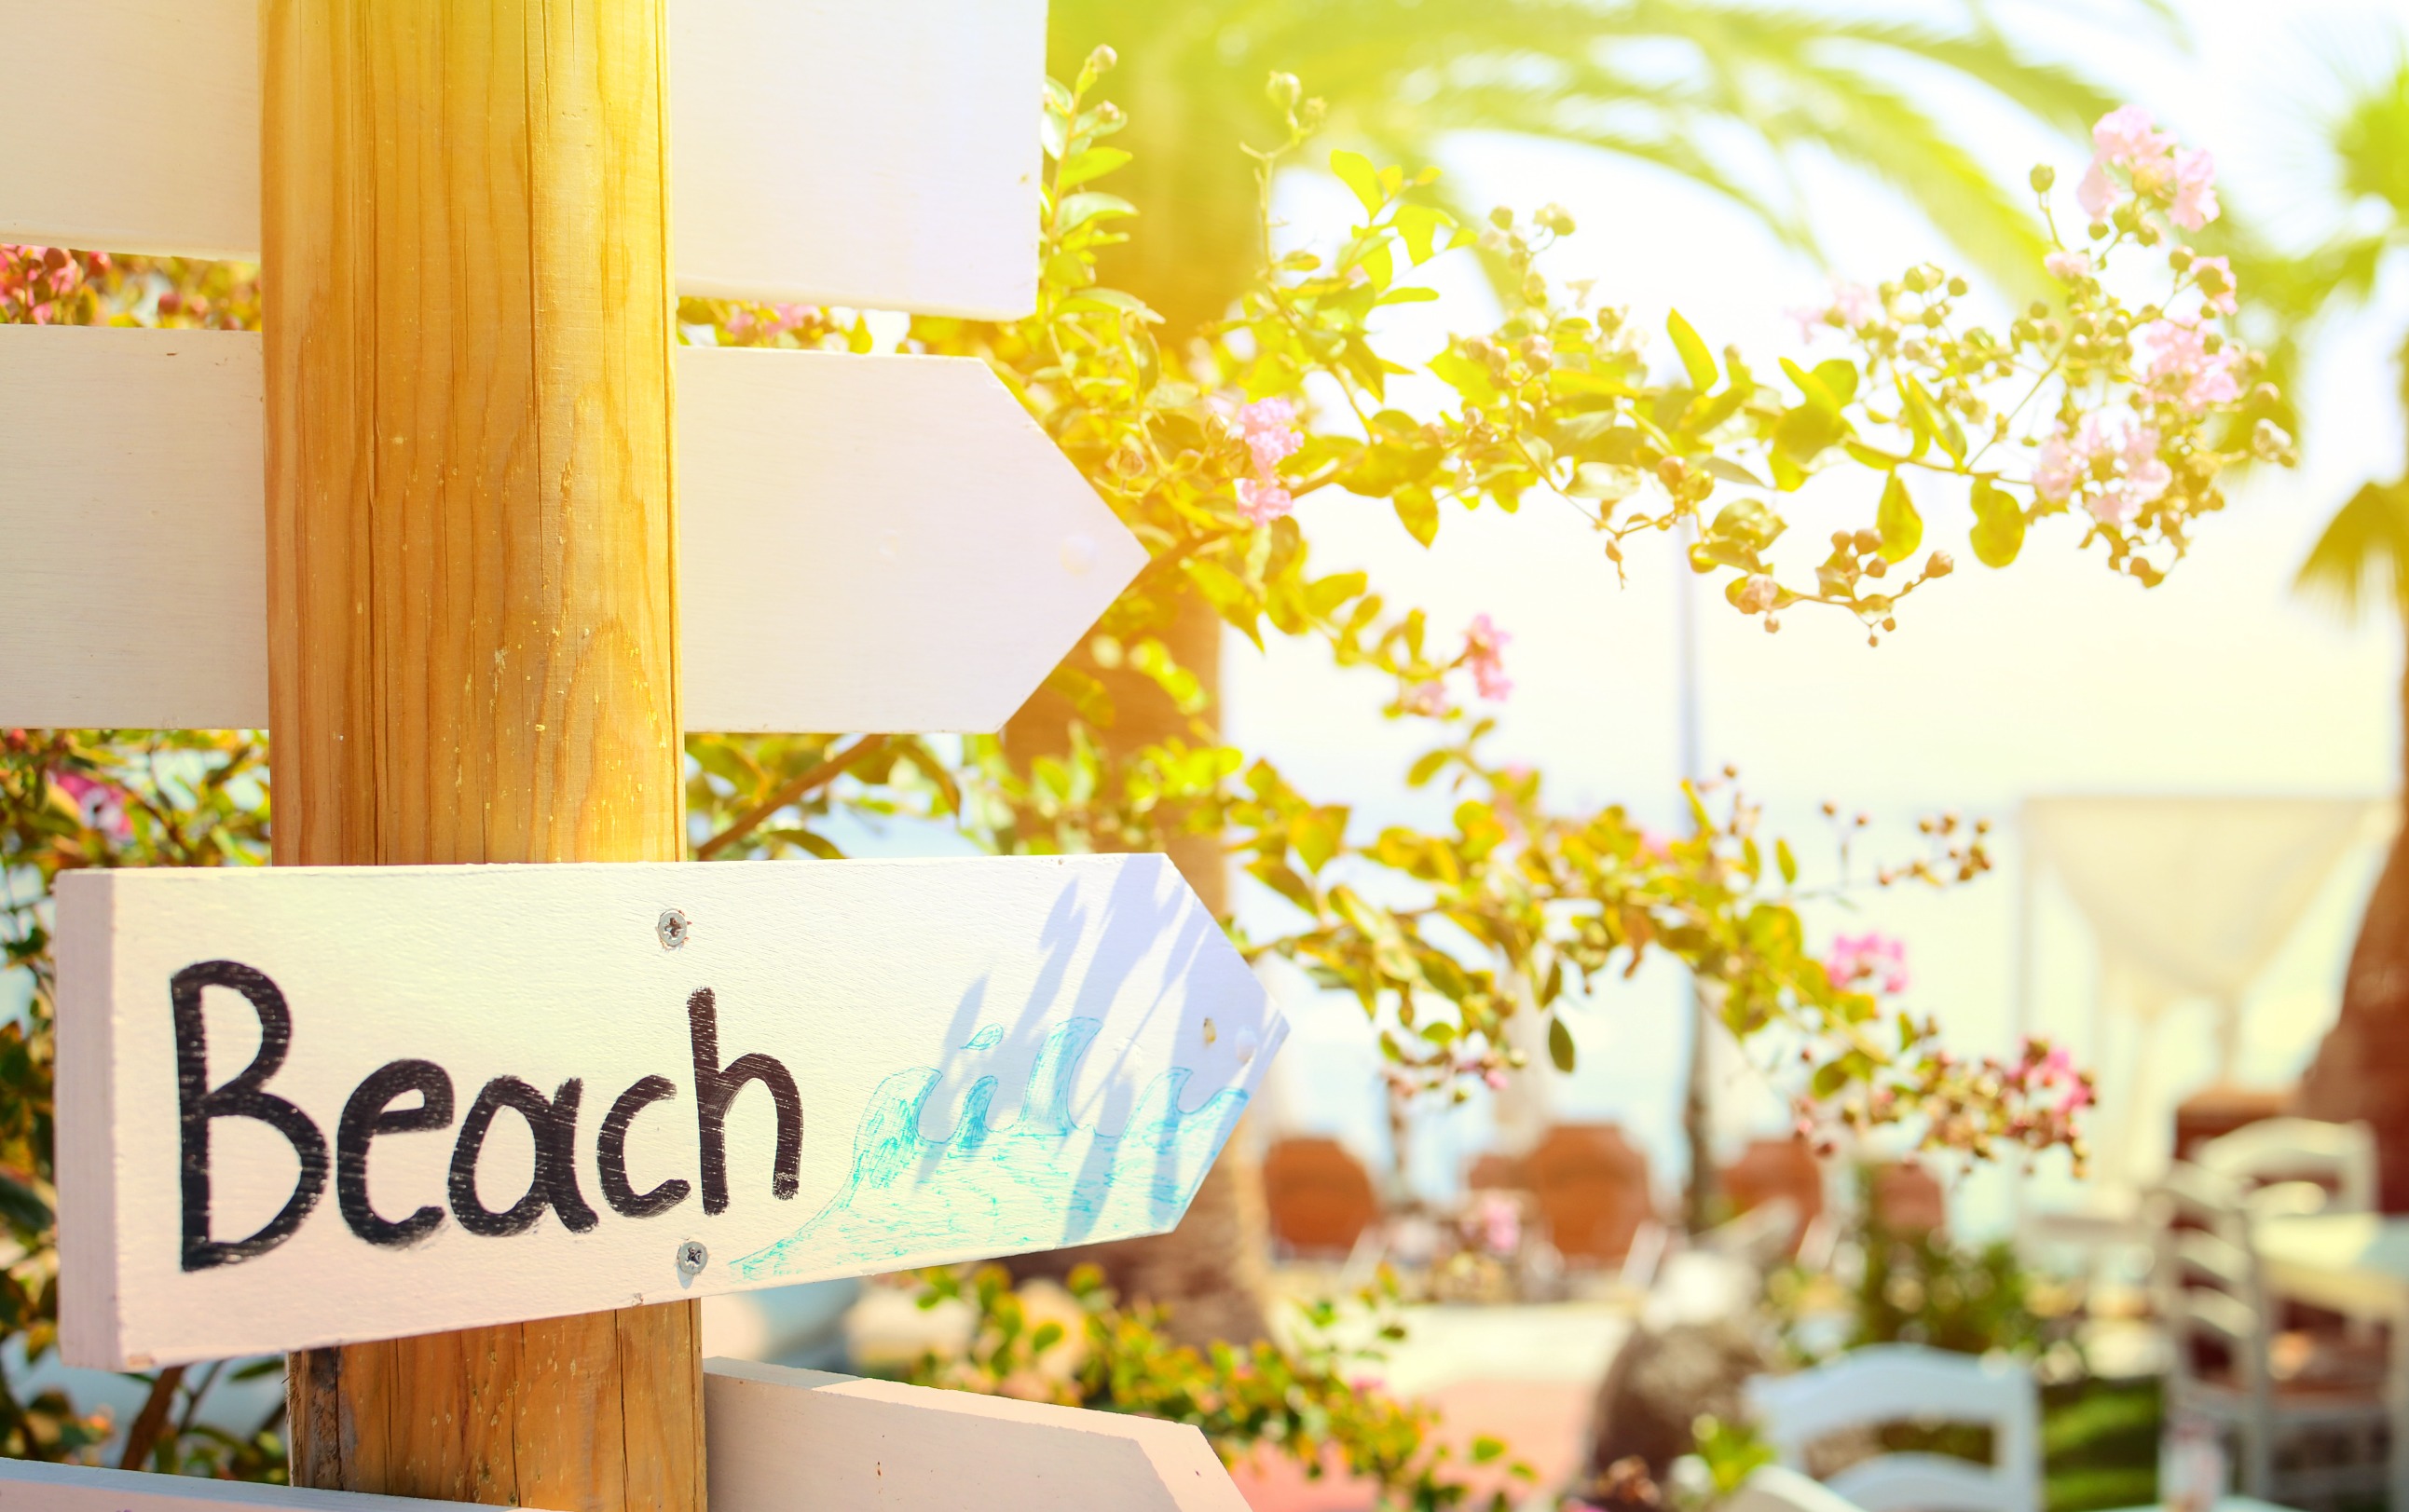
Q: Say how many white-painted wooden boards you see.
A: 5